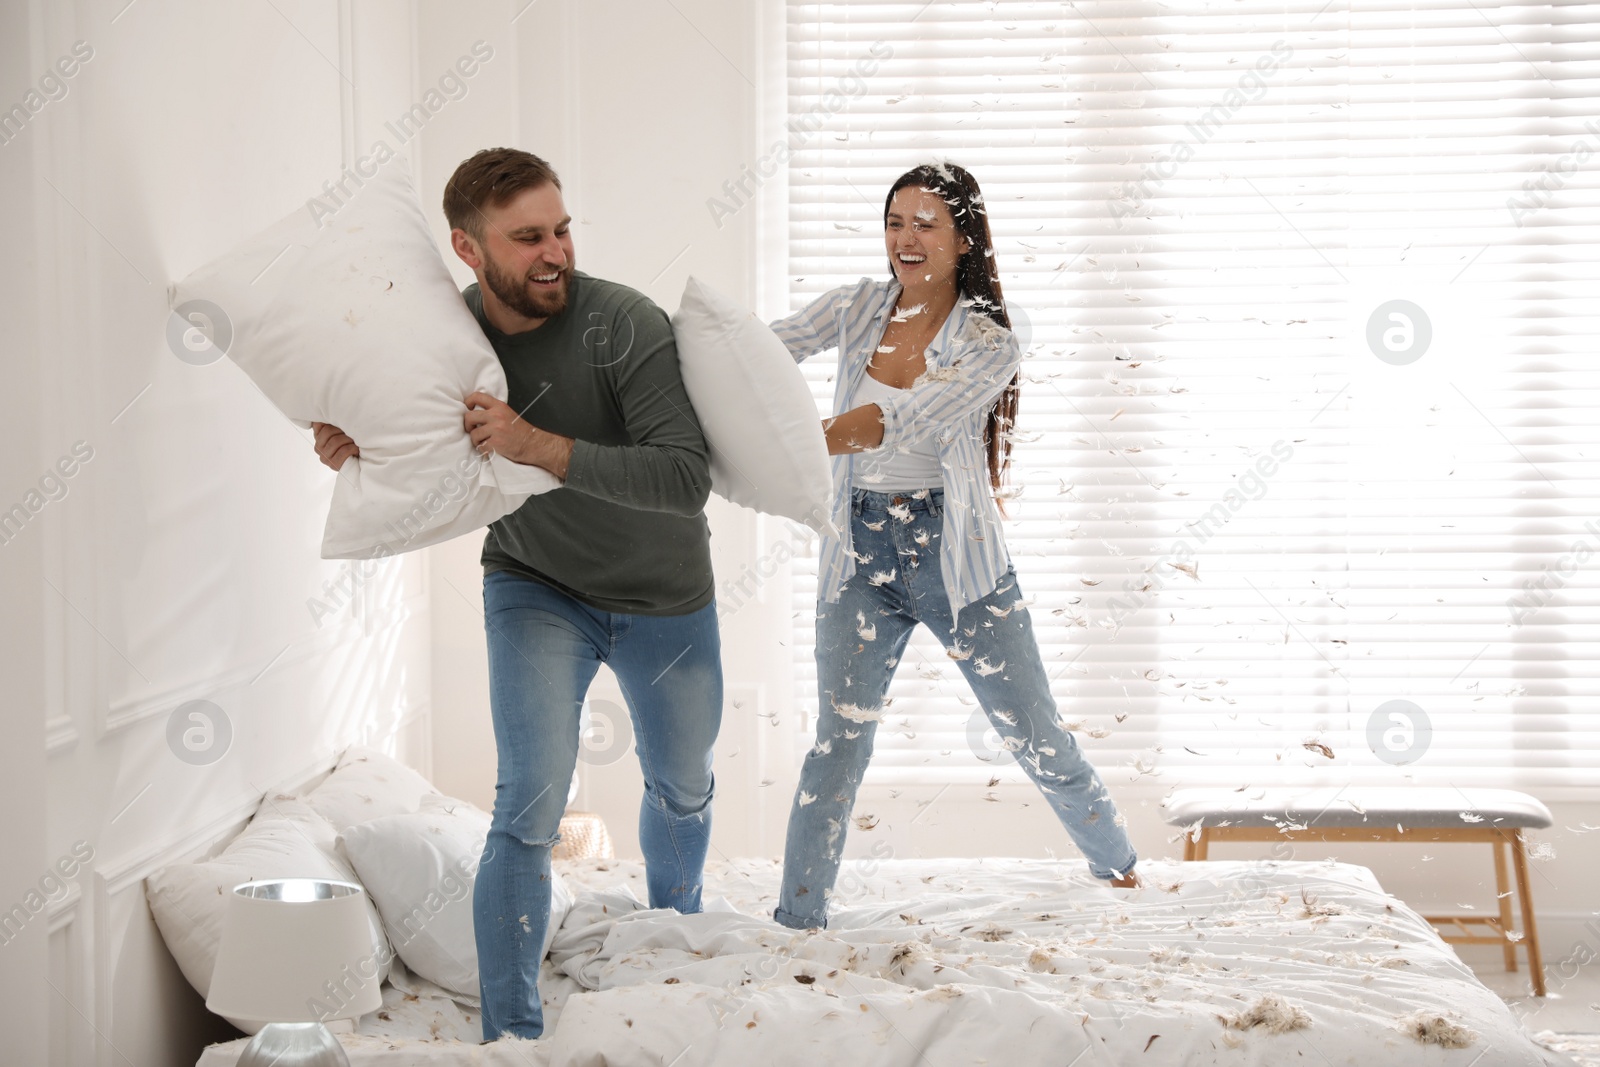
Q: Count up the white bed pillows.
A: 5